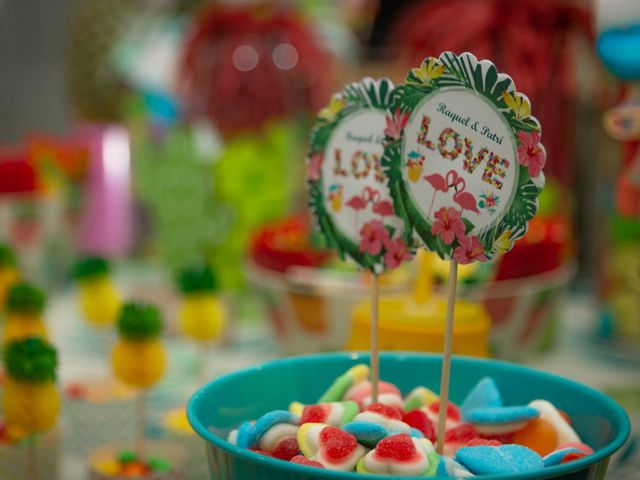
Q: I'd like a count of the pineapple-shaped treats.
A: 6